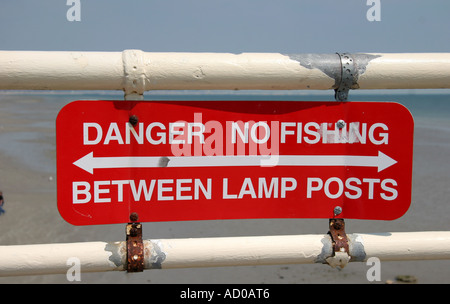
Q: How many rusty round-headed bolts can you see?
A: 4